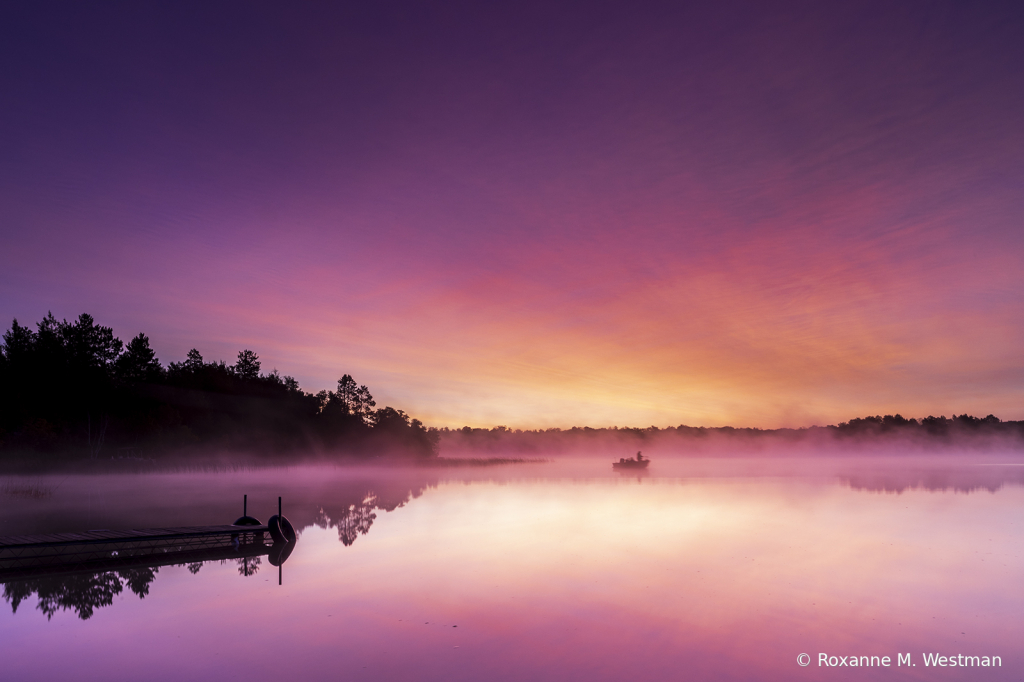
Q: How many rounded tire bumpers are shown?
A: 2